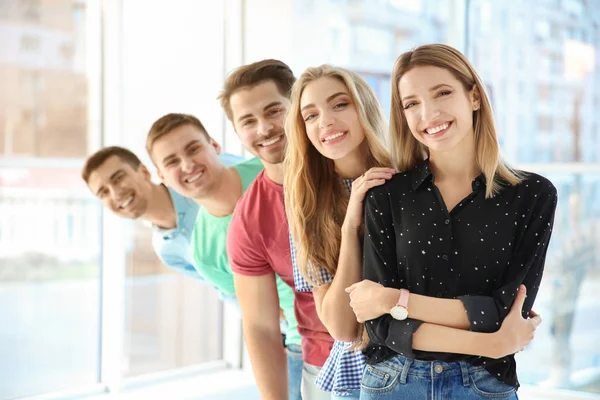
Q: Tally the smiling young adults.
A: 5